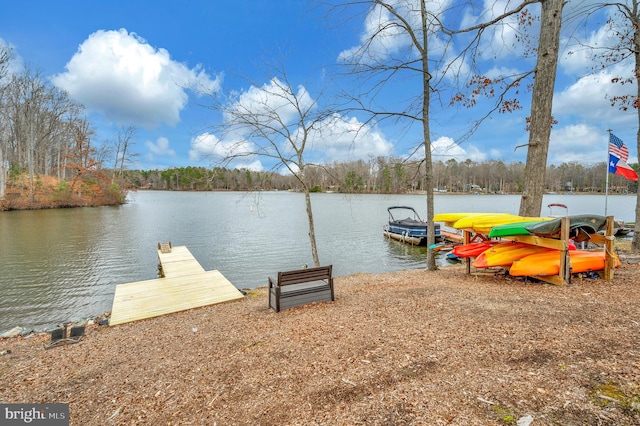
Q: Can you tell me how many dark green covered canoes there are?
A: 1